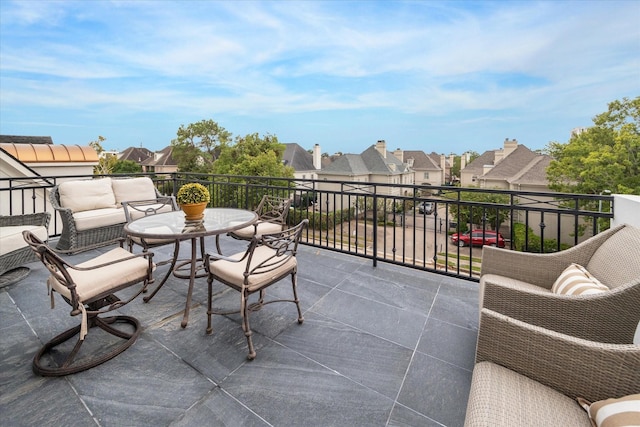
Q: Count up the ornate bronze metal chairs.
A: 4